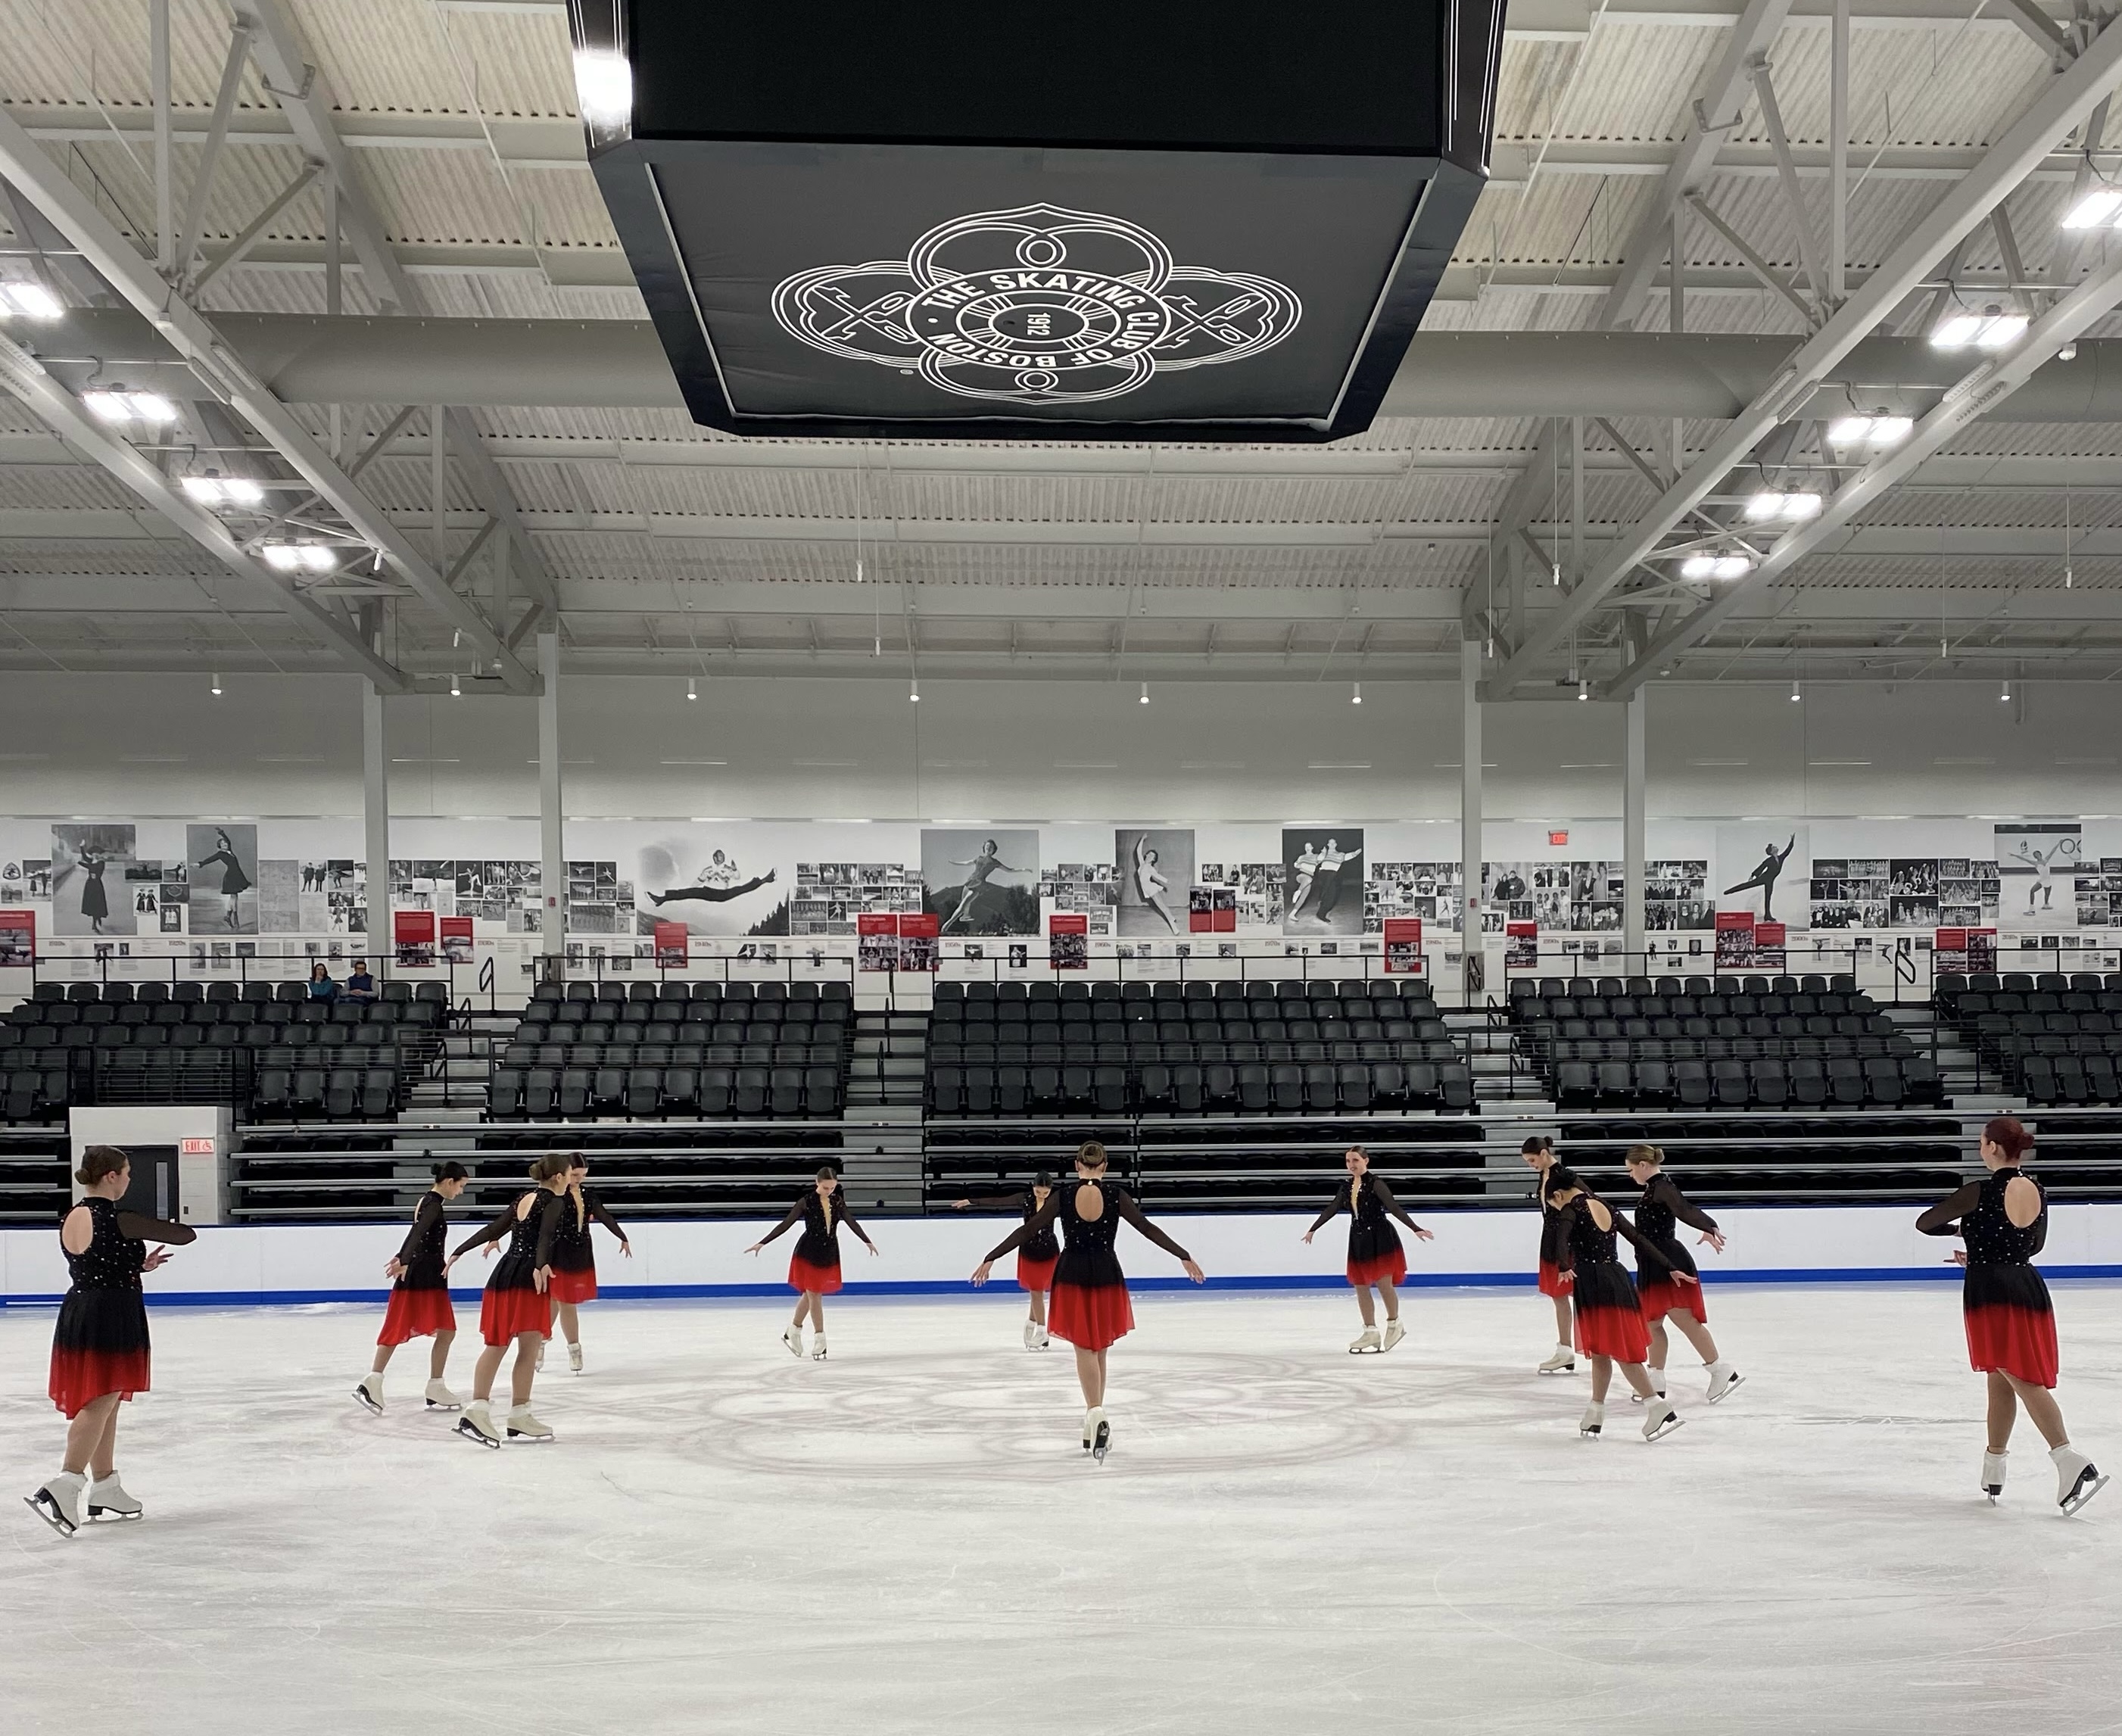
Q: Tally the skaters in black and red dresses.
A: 12